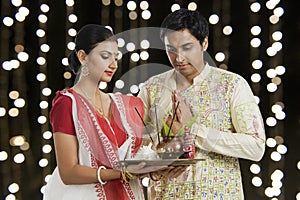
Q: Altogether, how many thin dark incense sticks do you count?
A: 3